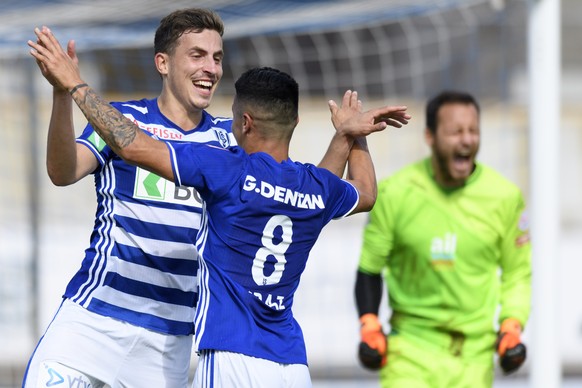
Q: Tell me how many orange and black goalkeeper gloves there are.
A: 2